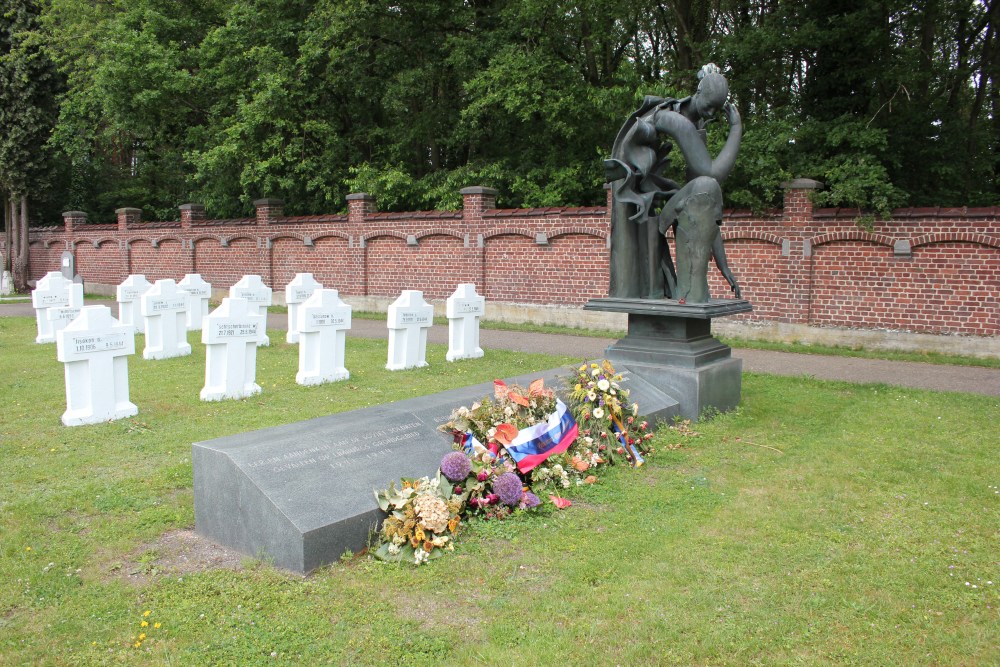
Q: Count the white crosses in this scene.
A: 12